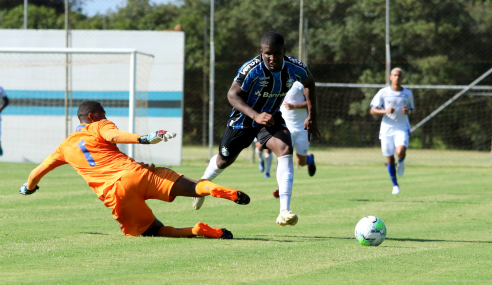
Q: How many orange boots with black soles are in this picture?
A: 2